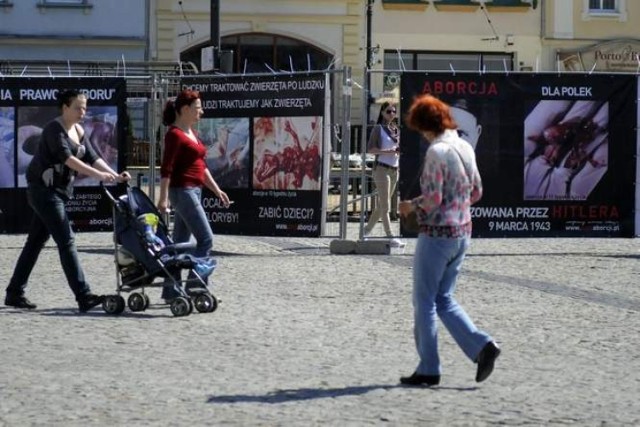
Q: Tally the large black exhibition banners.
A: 3